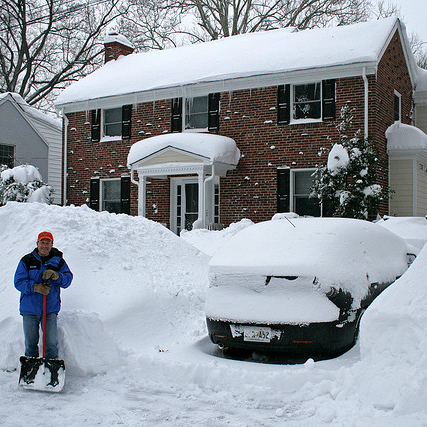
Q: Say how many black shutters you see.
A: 9